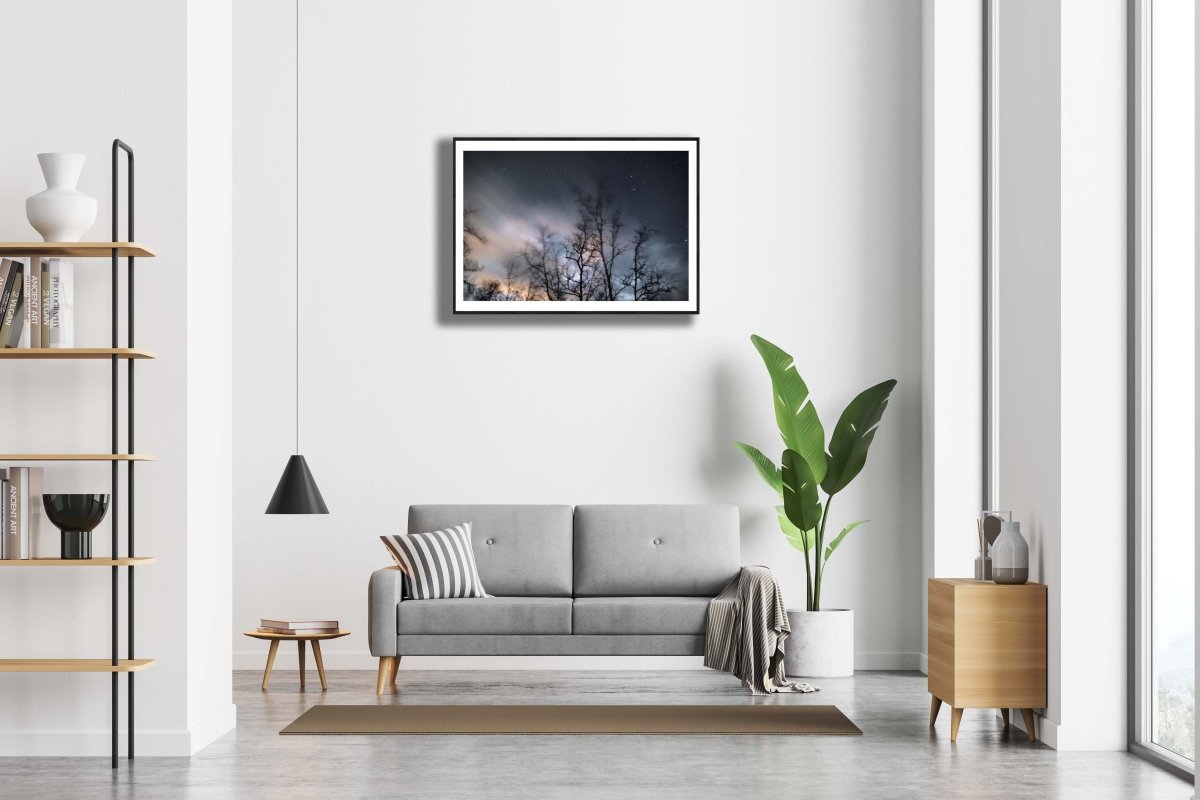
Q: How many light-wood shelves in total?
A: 5